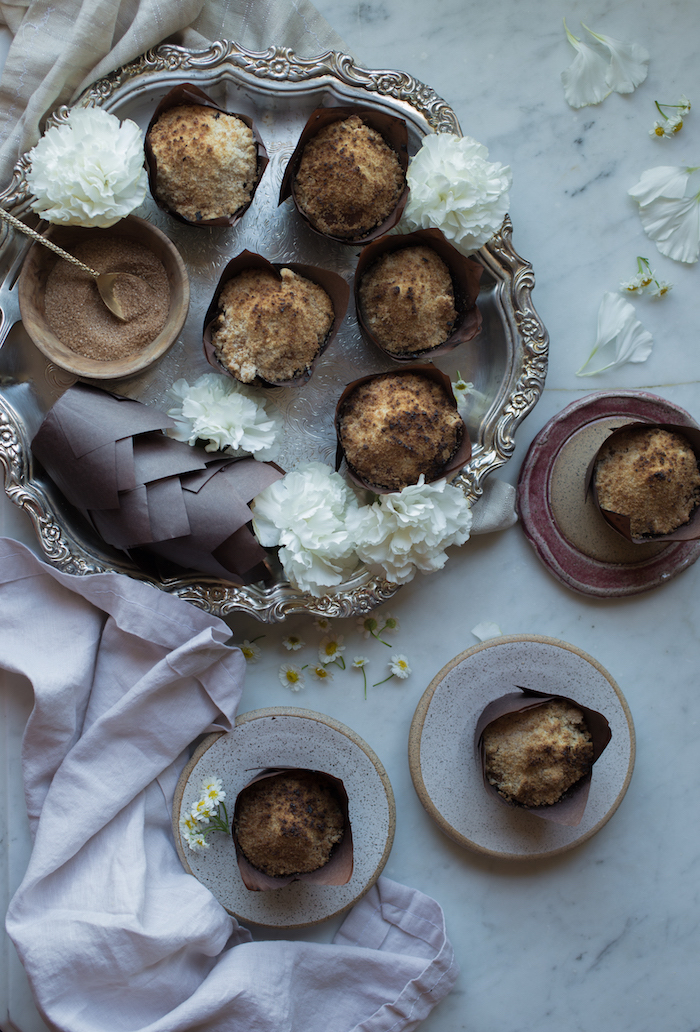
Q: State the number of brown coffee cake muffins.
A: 8